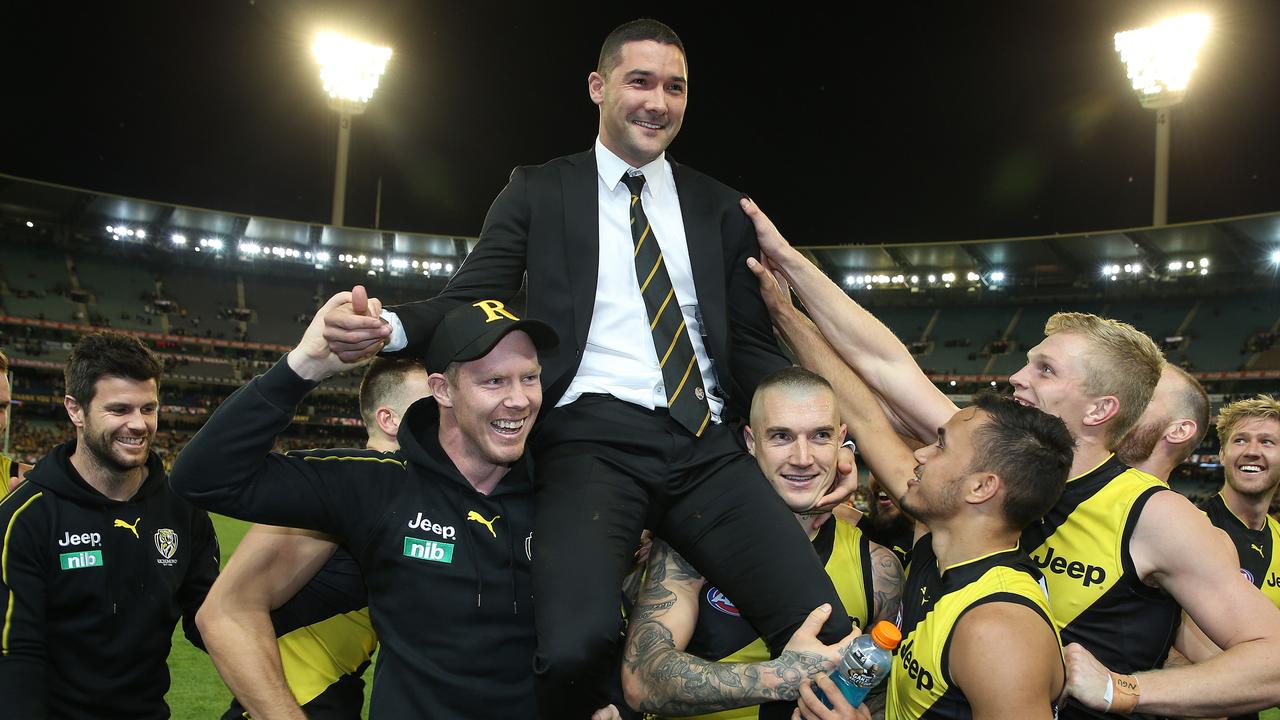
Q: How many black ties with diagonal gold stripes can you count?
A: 1